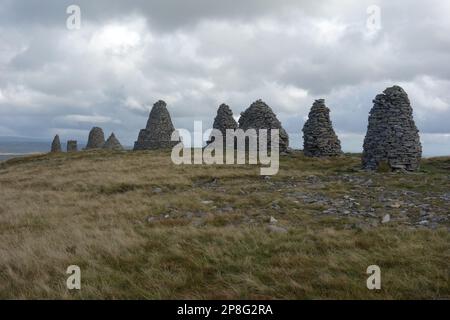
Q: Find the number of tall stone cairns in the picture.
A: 9